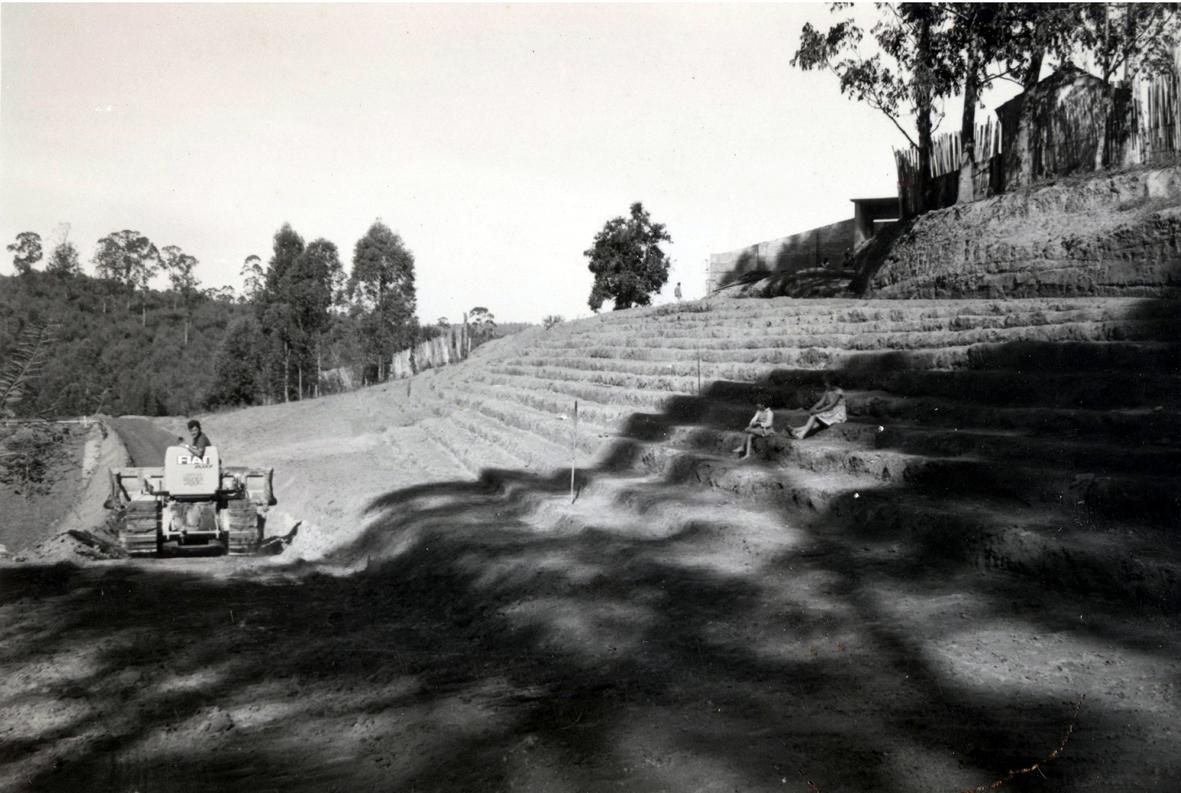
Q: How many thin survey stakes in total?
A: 2